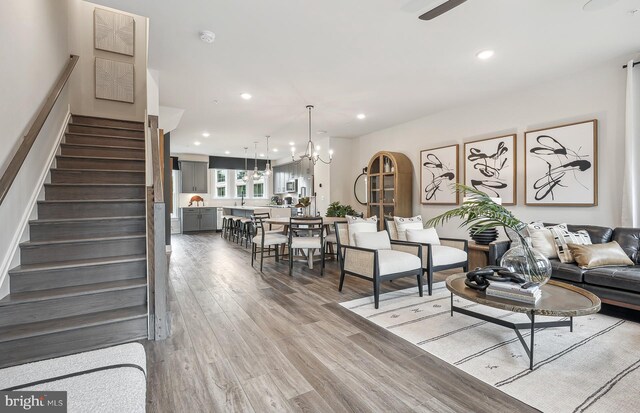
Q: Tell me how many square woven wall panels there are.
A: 2